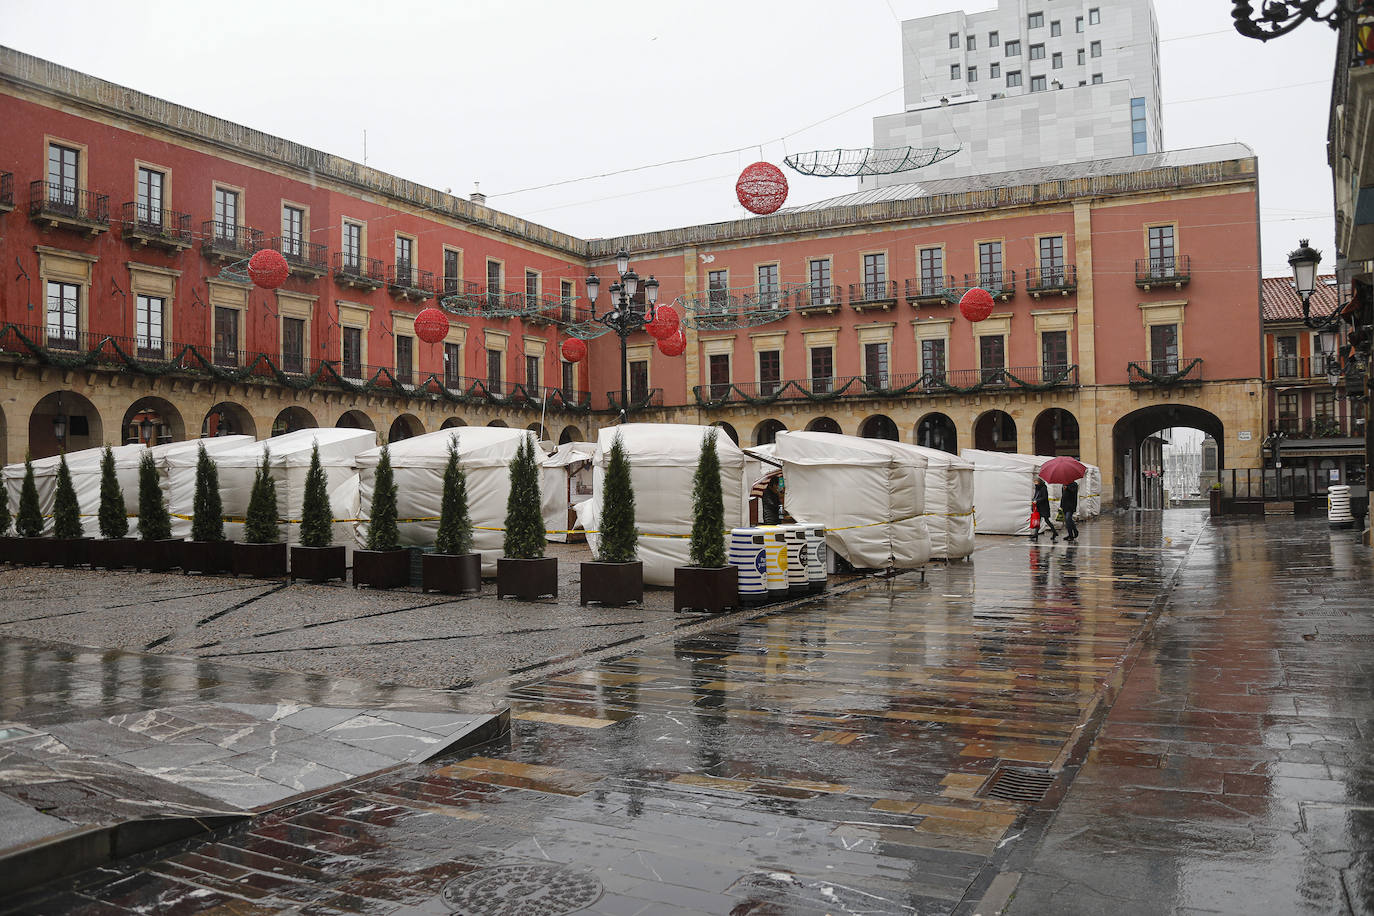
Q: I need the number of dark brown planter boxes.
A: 13